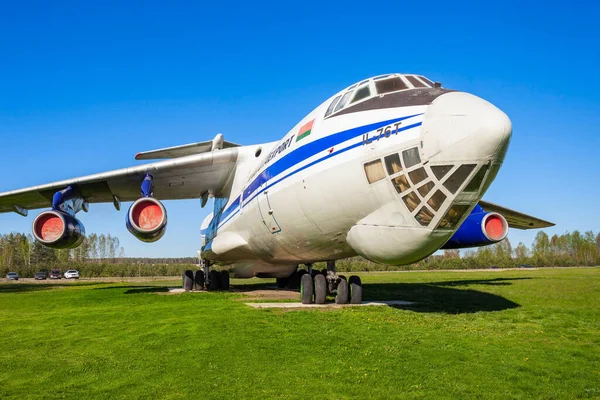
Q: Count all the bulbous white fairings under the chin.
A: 1